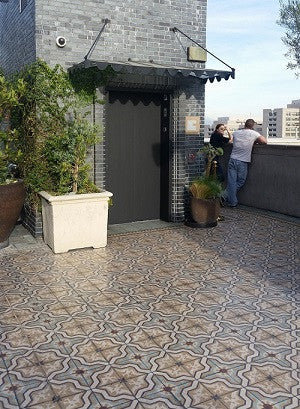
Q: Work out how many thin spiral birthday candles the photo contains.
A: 0